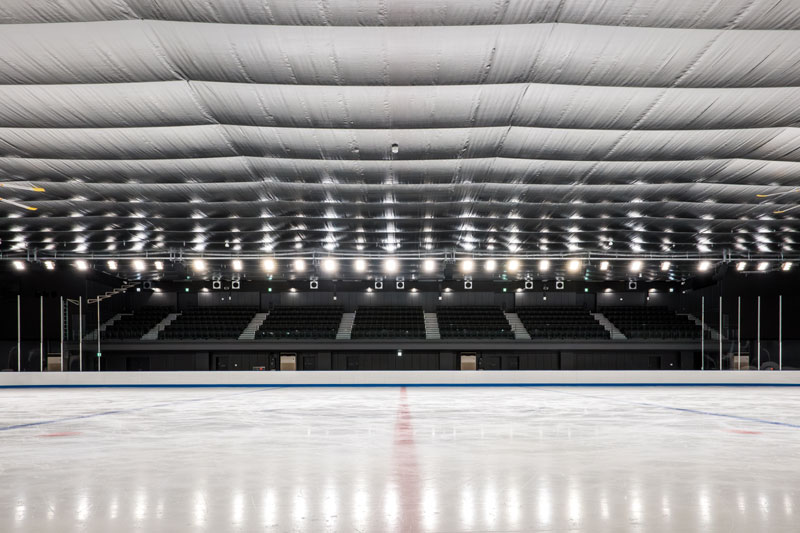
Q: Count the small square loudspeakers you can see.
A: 10